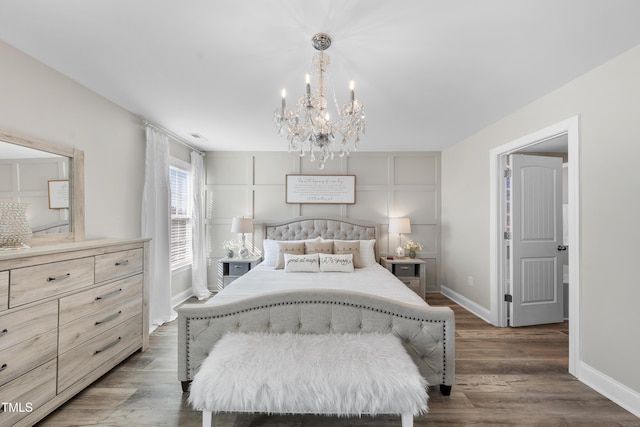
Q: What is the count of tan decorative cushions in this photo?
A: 3